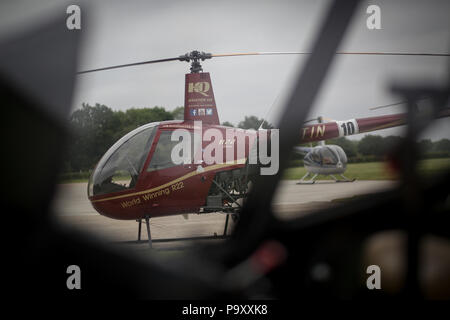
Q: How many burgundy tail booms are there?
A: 1